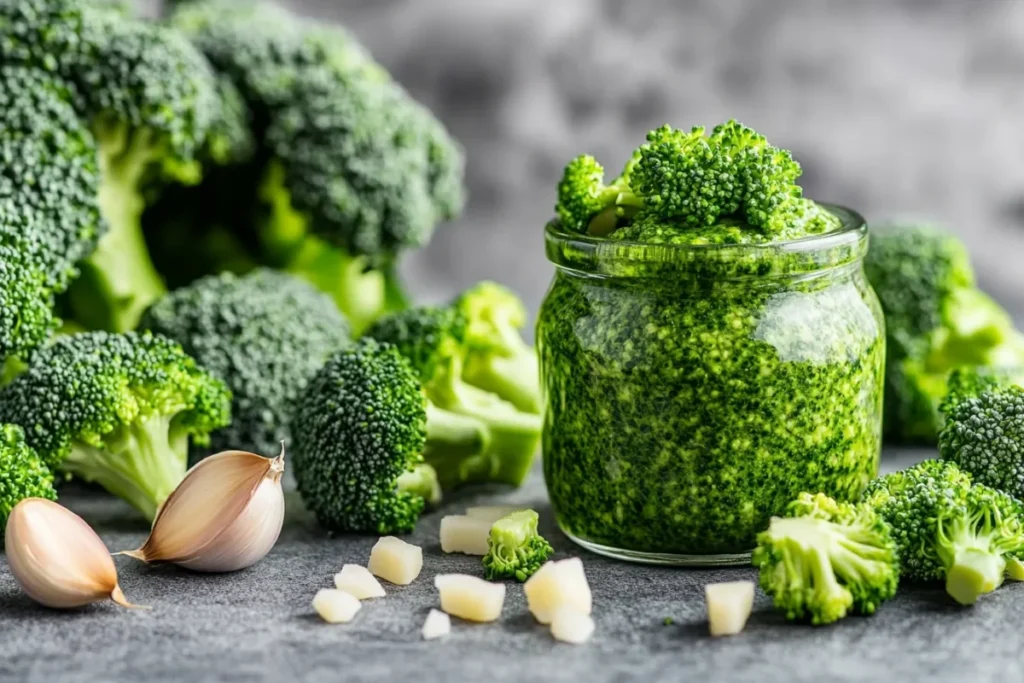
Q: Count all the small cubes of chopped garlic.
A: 10